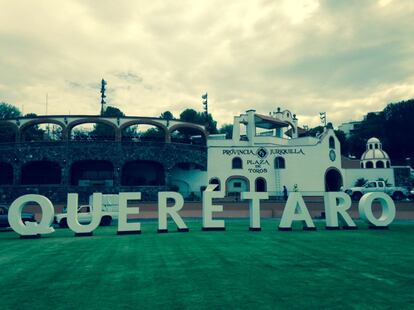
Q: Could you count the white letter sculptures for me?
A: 9